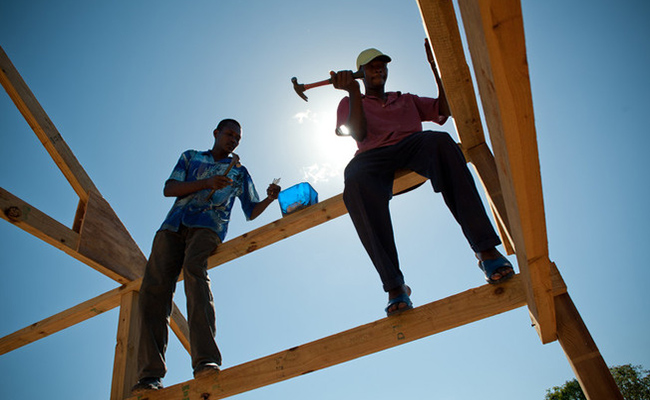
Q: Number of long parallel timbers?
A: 2